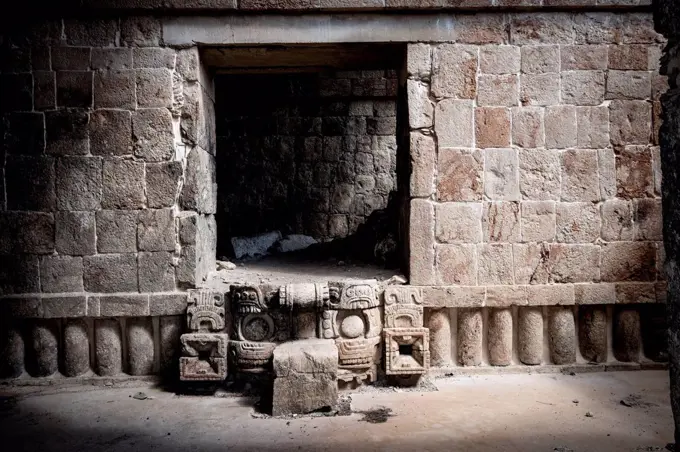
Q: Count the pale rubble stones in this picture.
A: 2